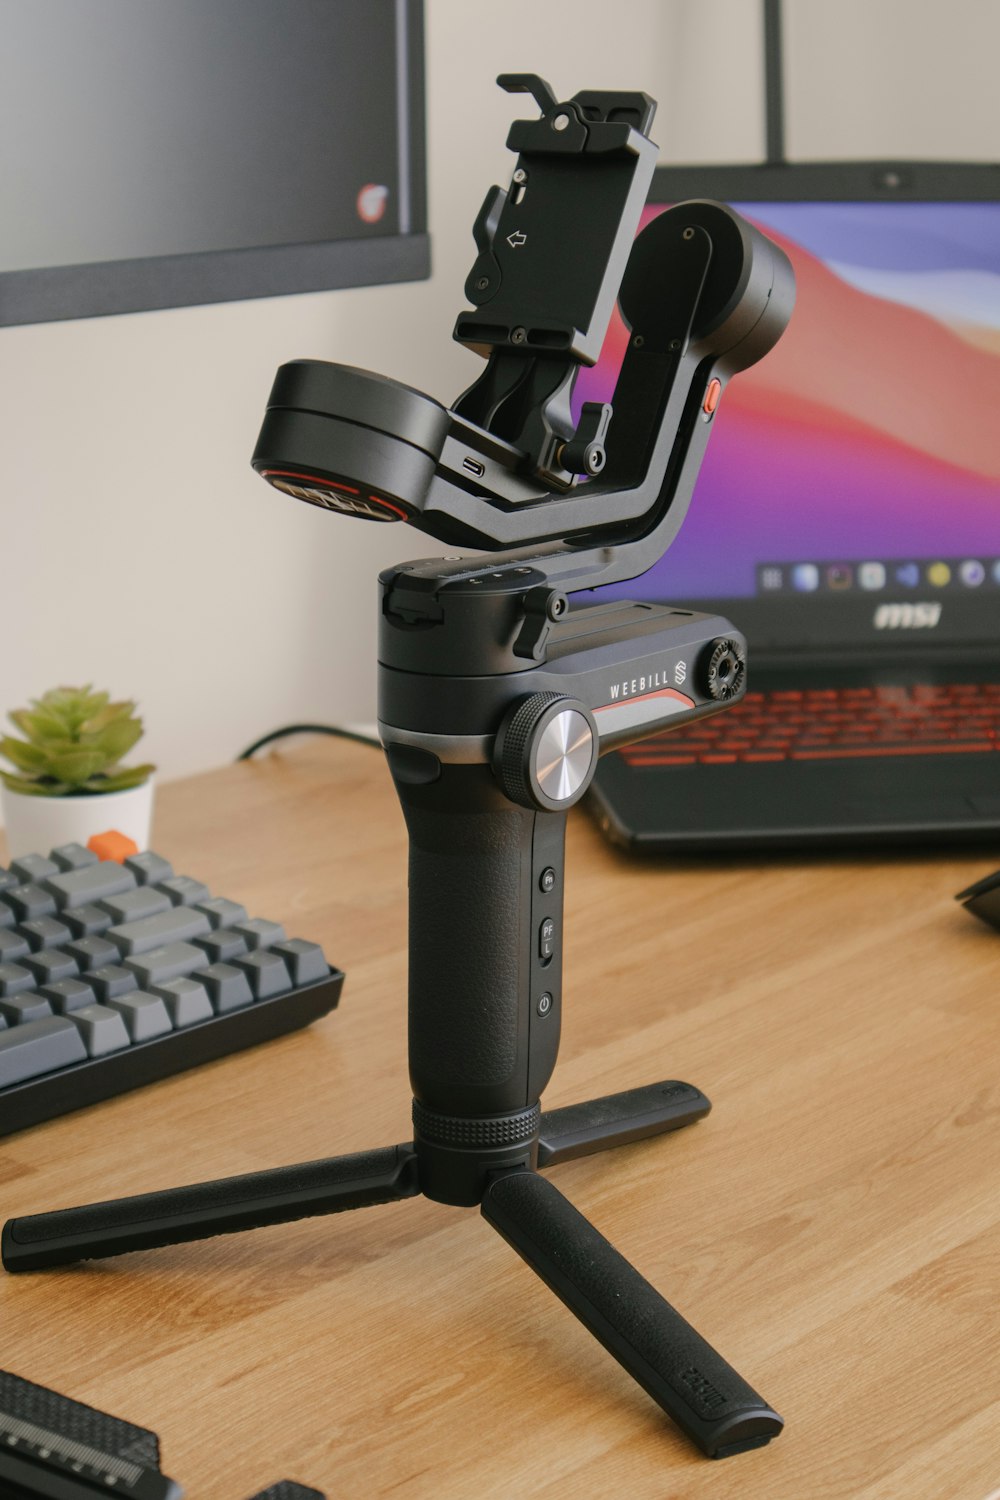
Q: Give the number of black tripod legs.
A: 3